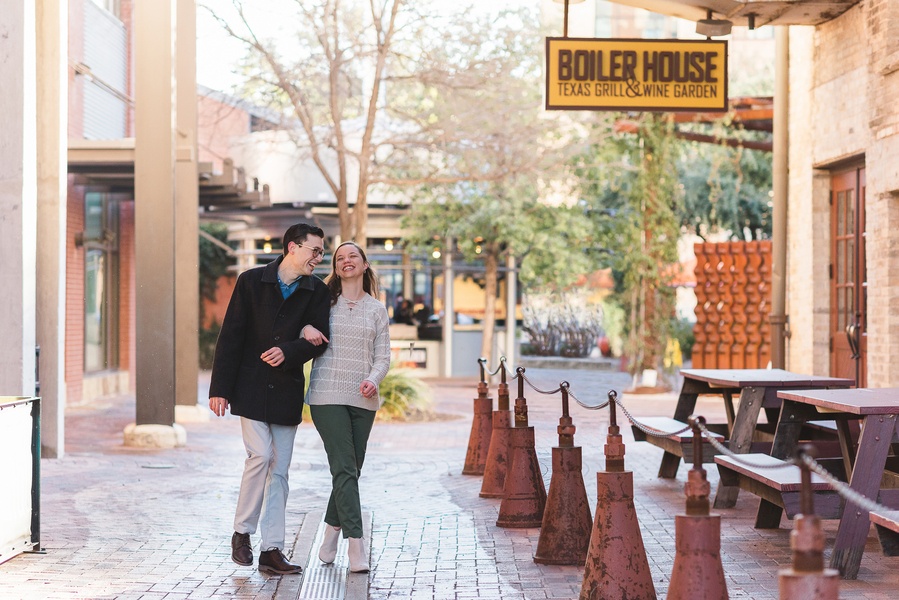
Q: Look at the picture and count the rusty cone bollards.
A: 7